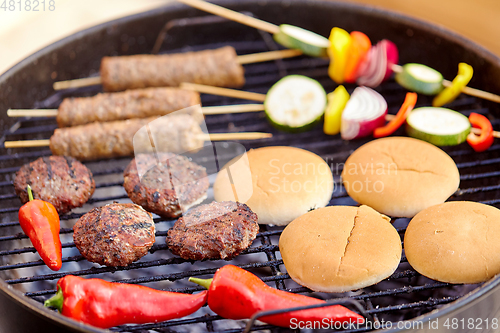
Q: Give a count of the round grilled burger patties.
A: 4